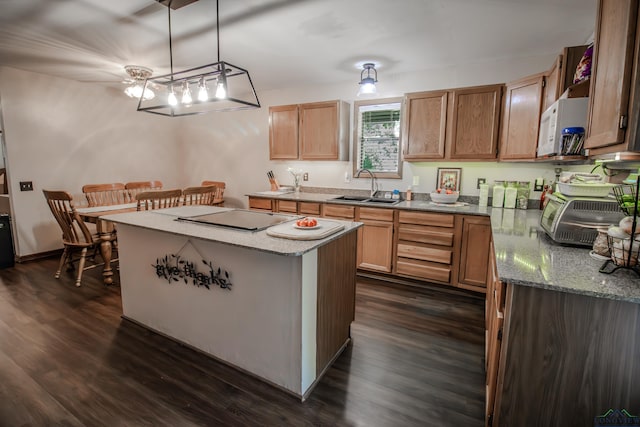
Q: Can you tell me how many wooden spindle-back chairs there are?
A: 6